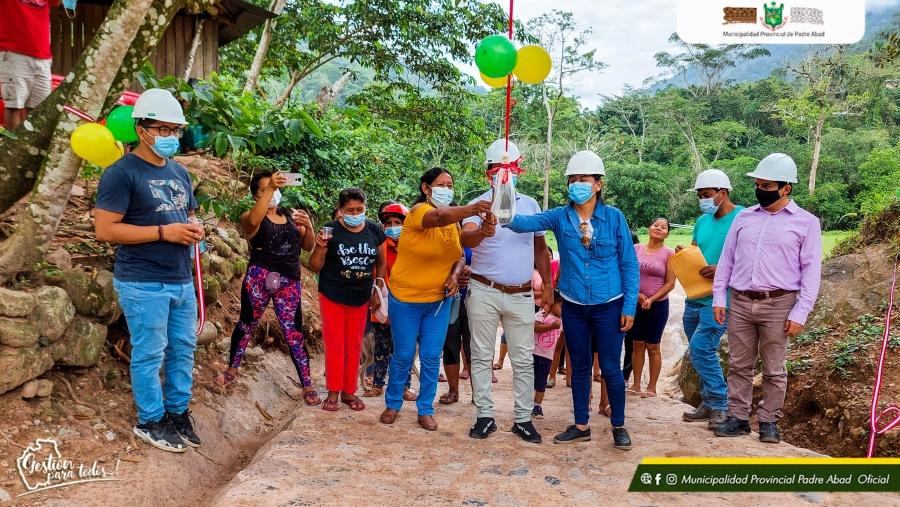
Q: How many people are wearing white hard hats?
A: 5